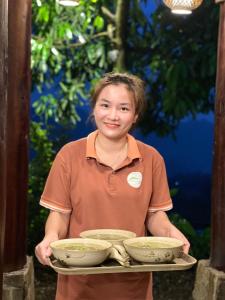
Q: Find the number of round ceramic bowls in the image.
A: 3